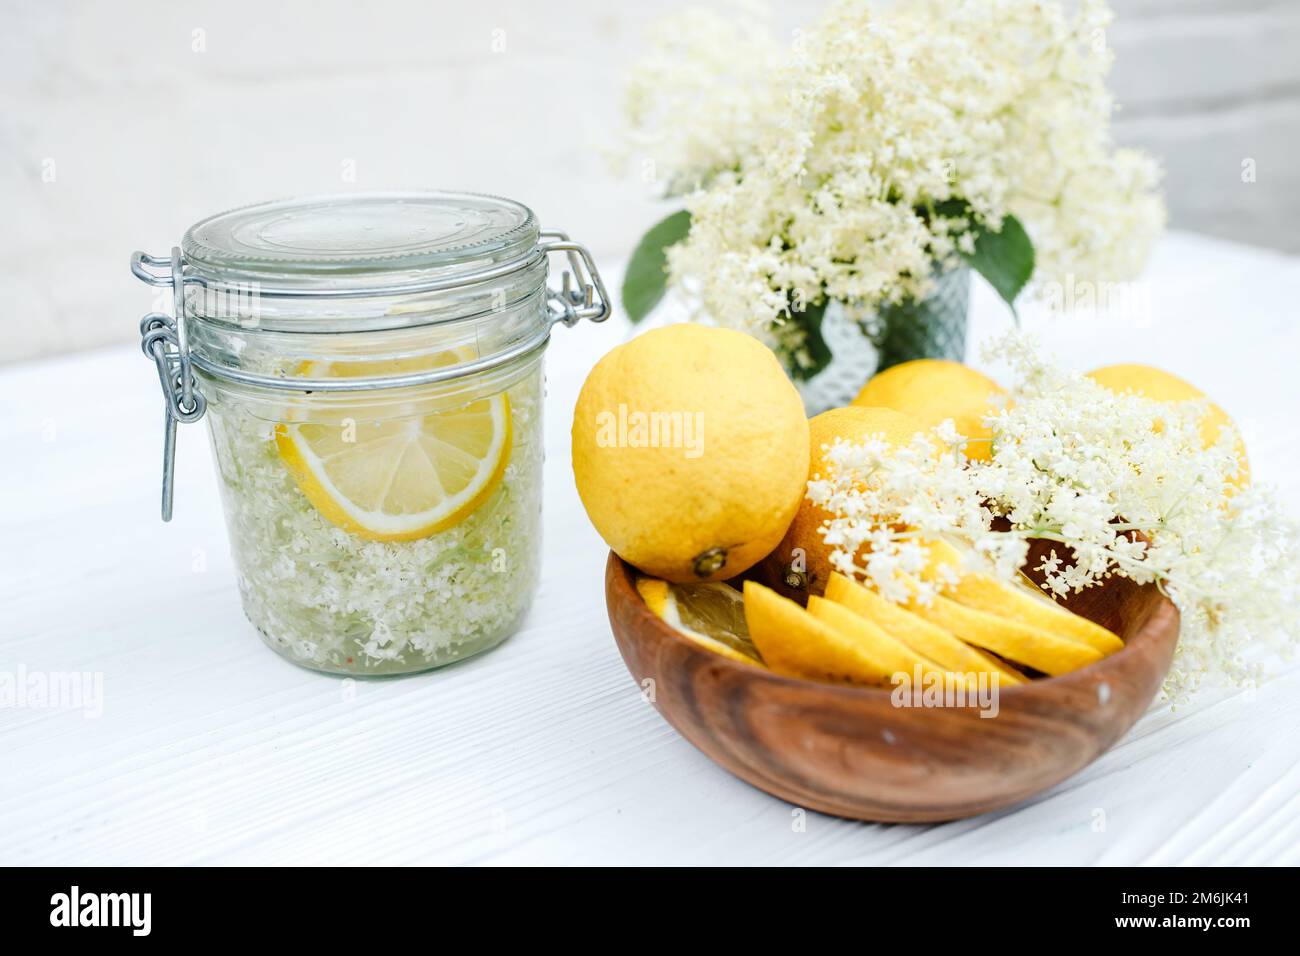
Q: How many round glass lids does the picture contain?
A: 1